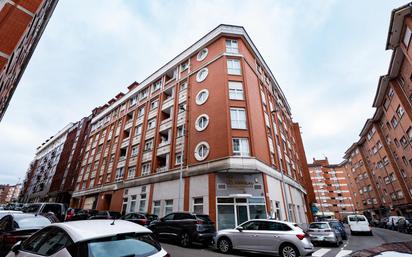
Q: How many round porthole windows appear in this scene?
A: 5